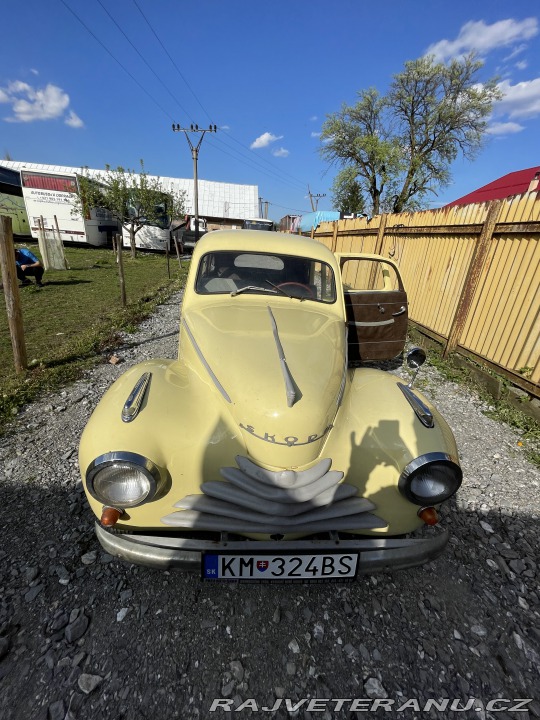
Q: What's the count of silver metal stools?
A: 0